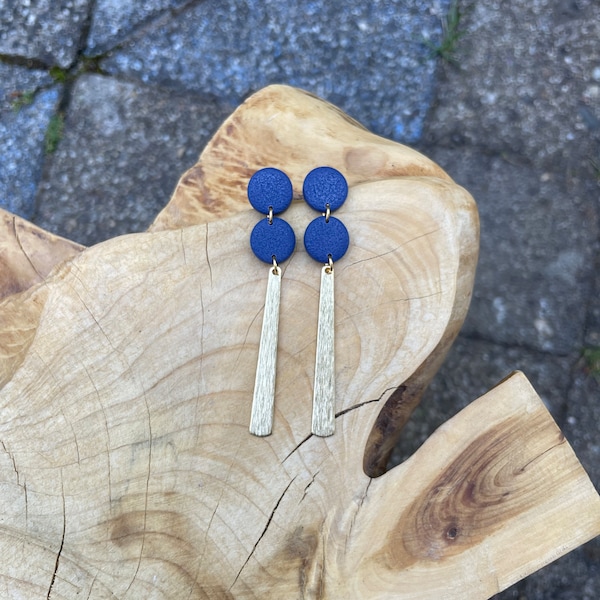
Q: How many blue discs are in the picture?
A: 4